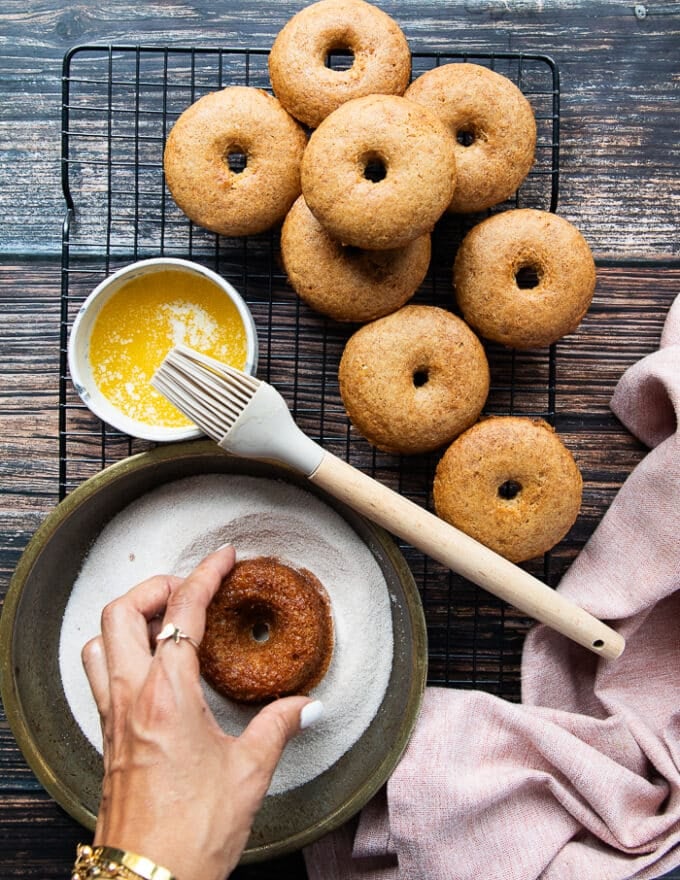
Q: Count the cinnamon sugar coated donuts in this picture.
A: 1